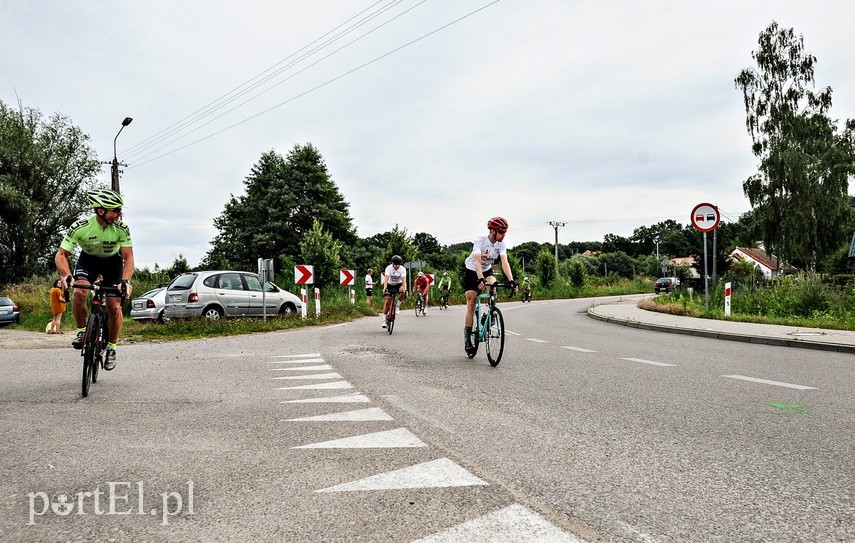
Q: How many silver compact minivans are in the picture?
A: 1